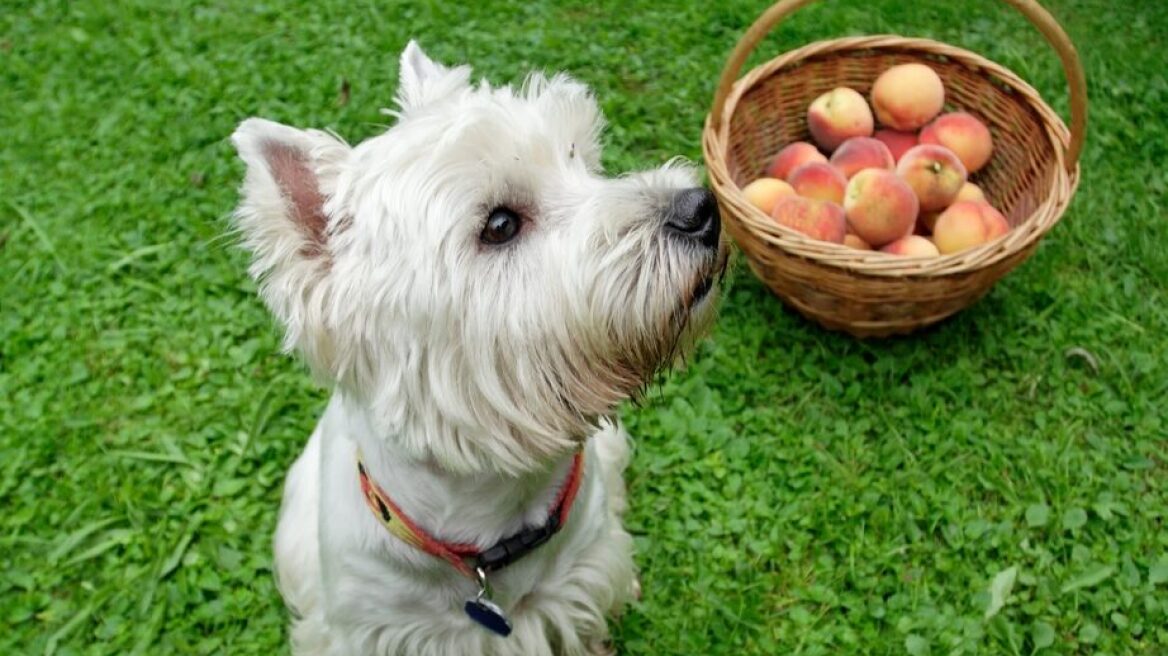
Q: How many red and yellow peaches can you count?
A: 15